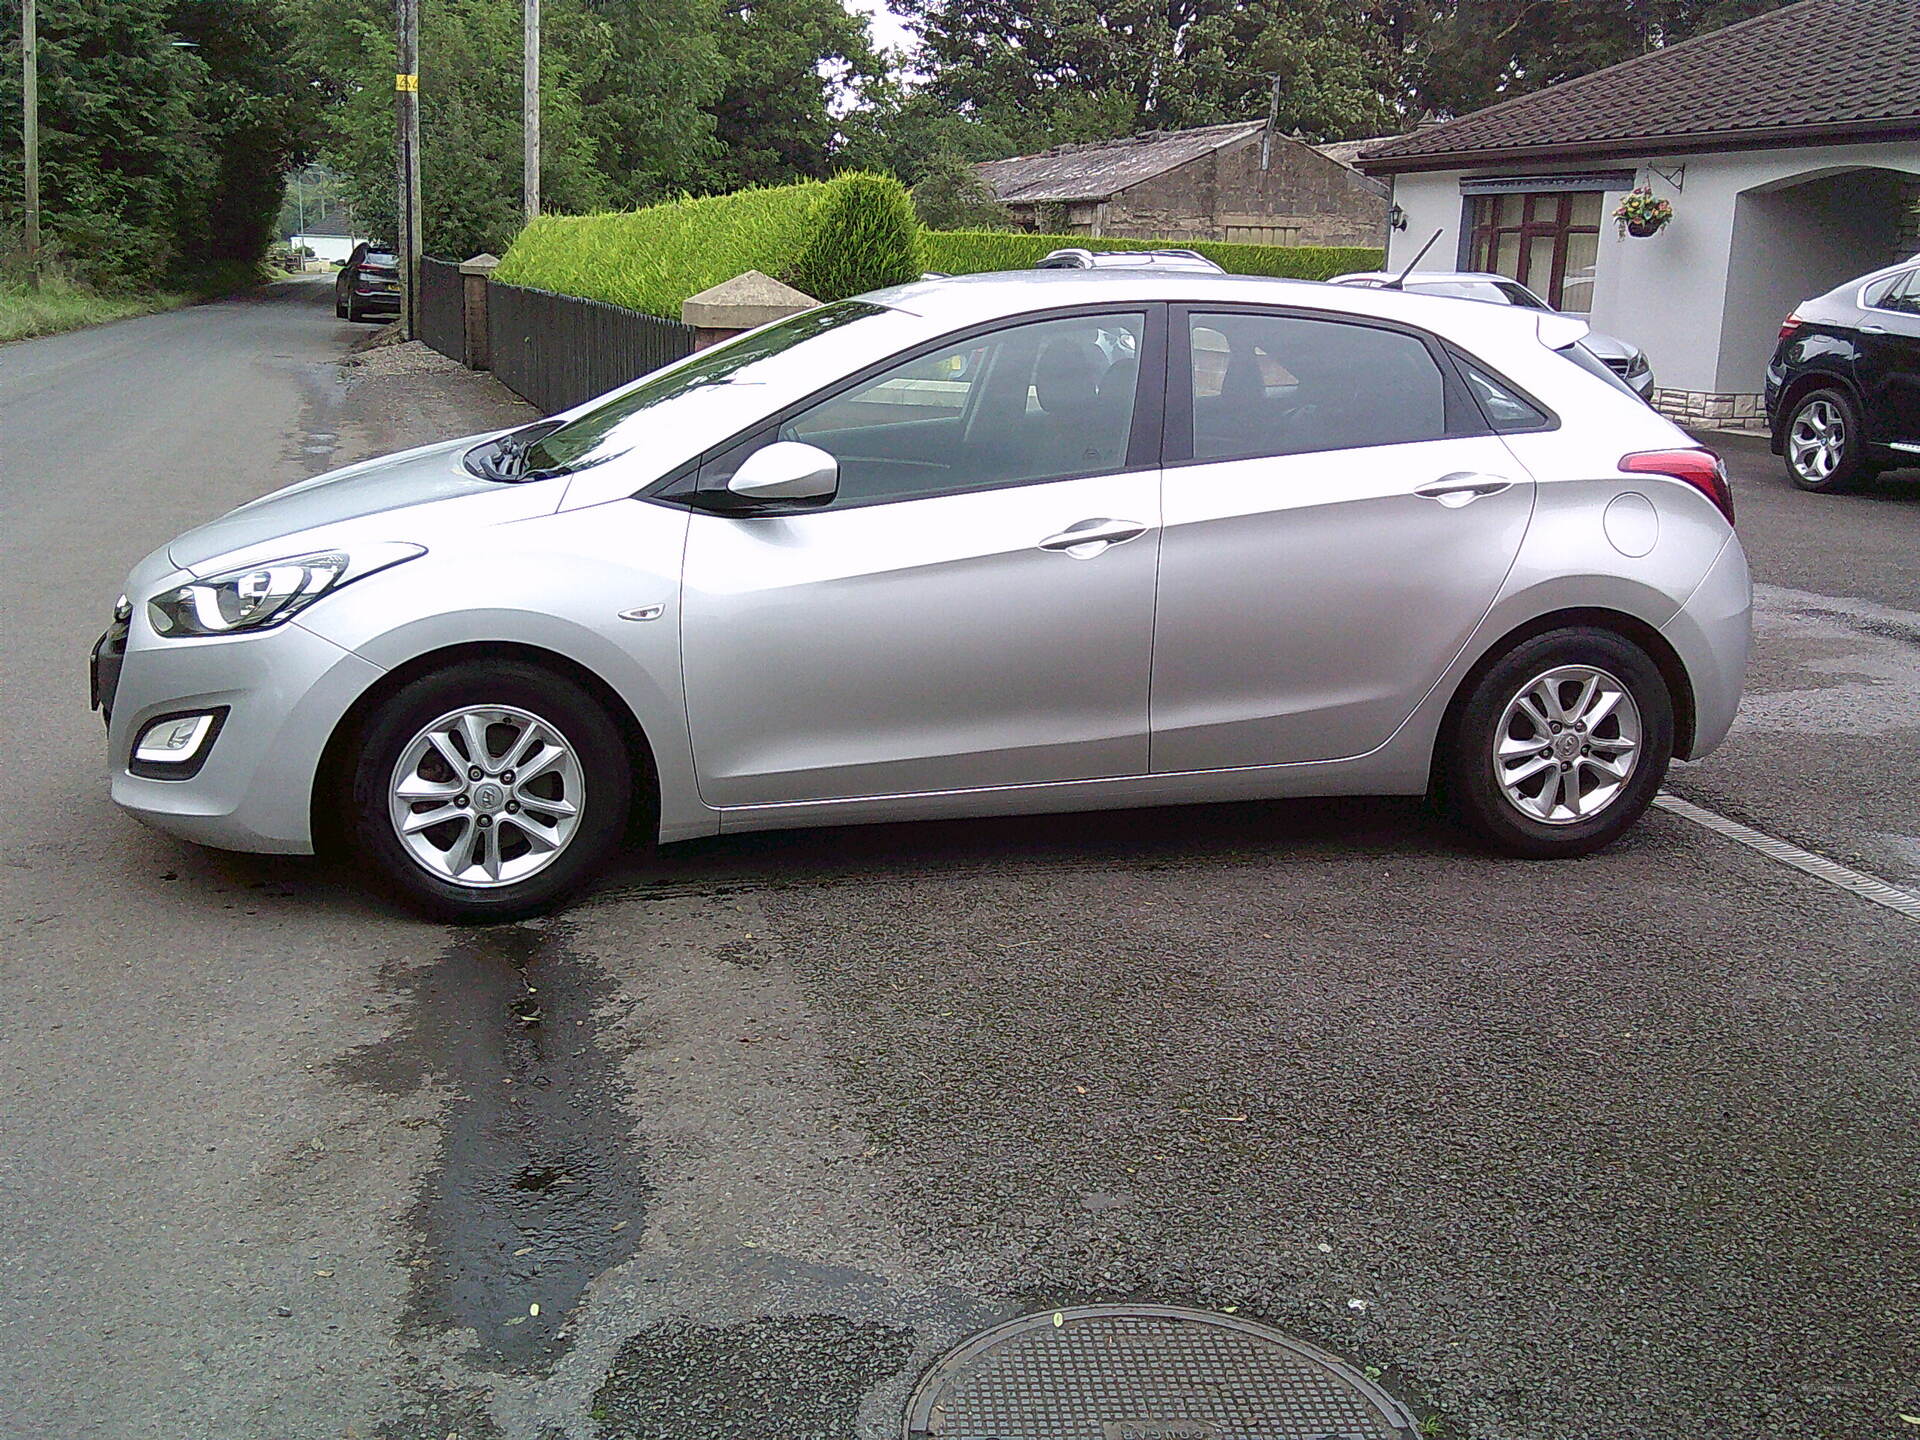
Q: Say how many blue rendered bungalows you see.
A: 0